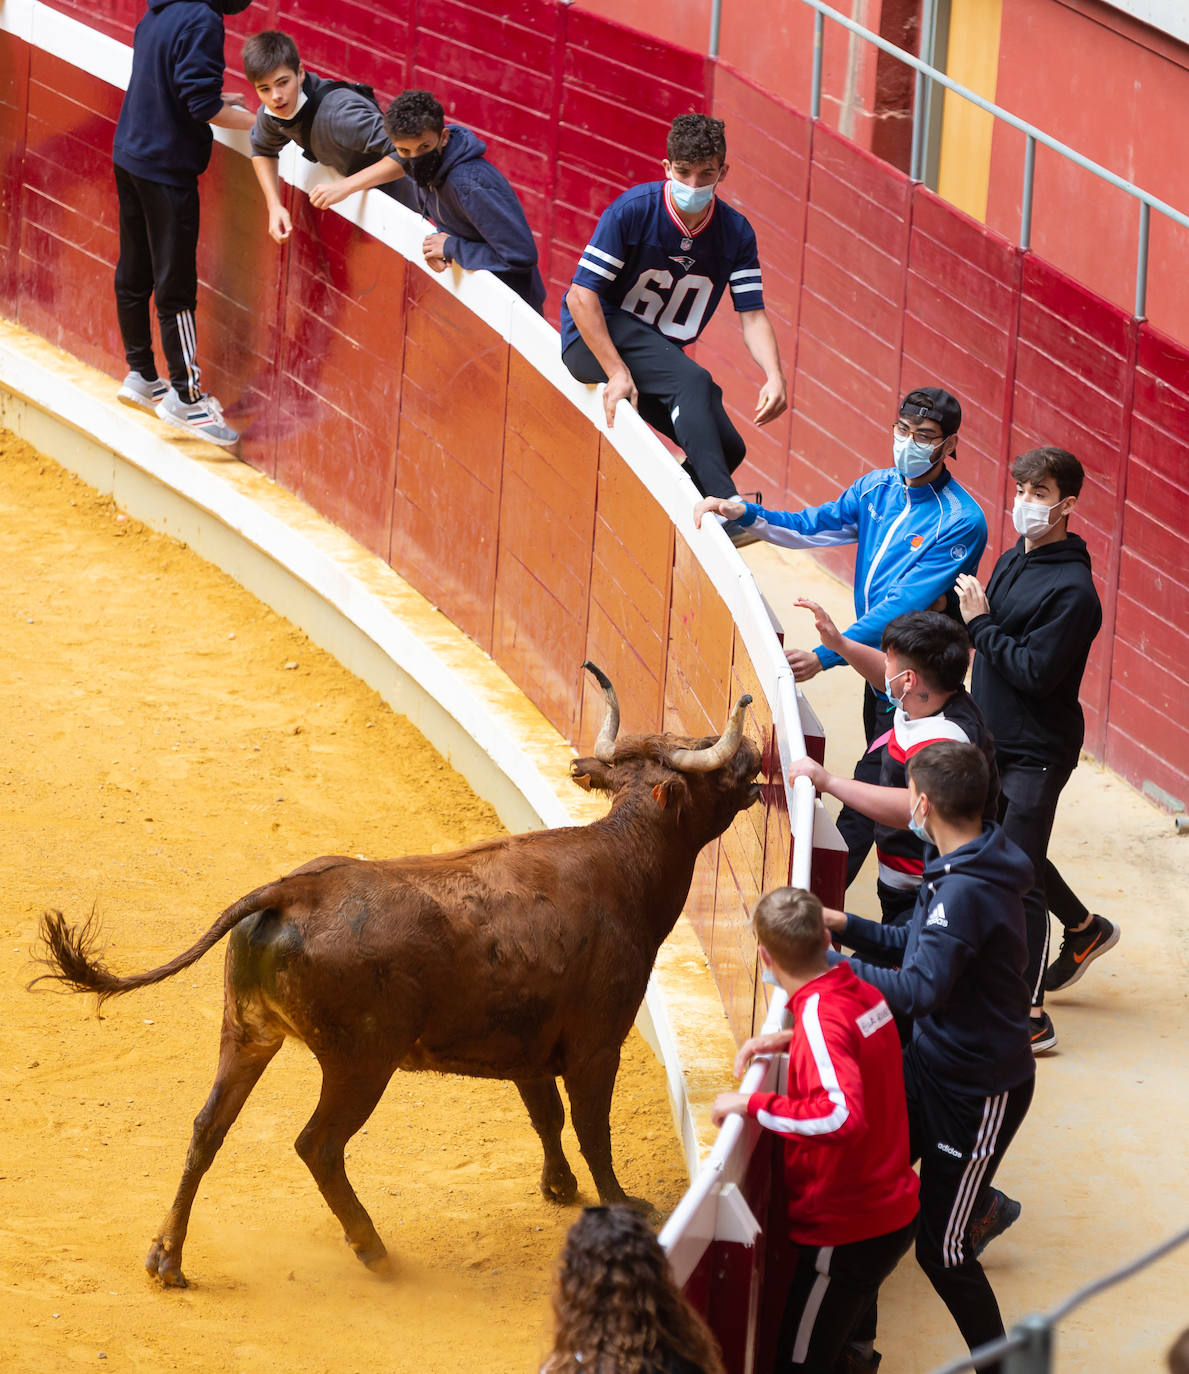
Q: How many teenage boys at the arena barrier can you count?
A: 9